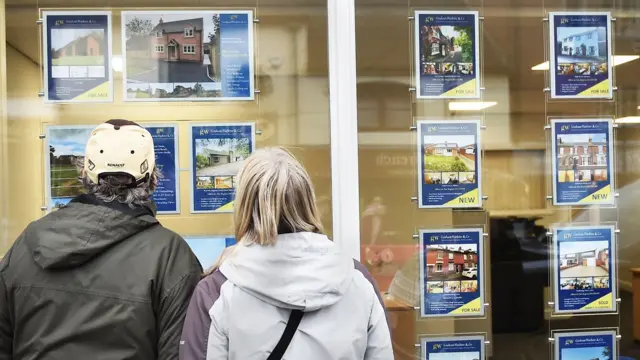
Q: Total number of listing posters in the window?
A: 13